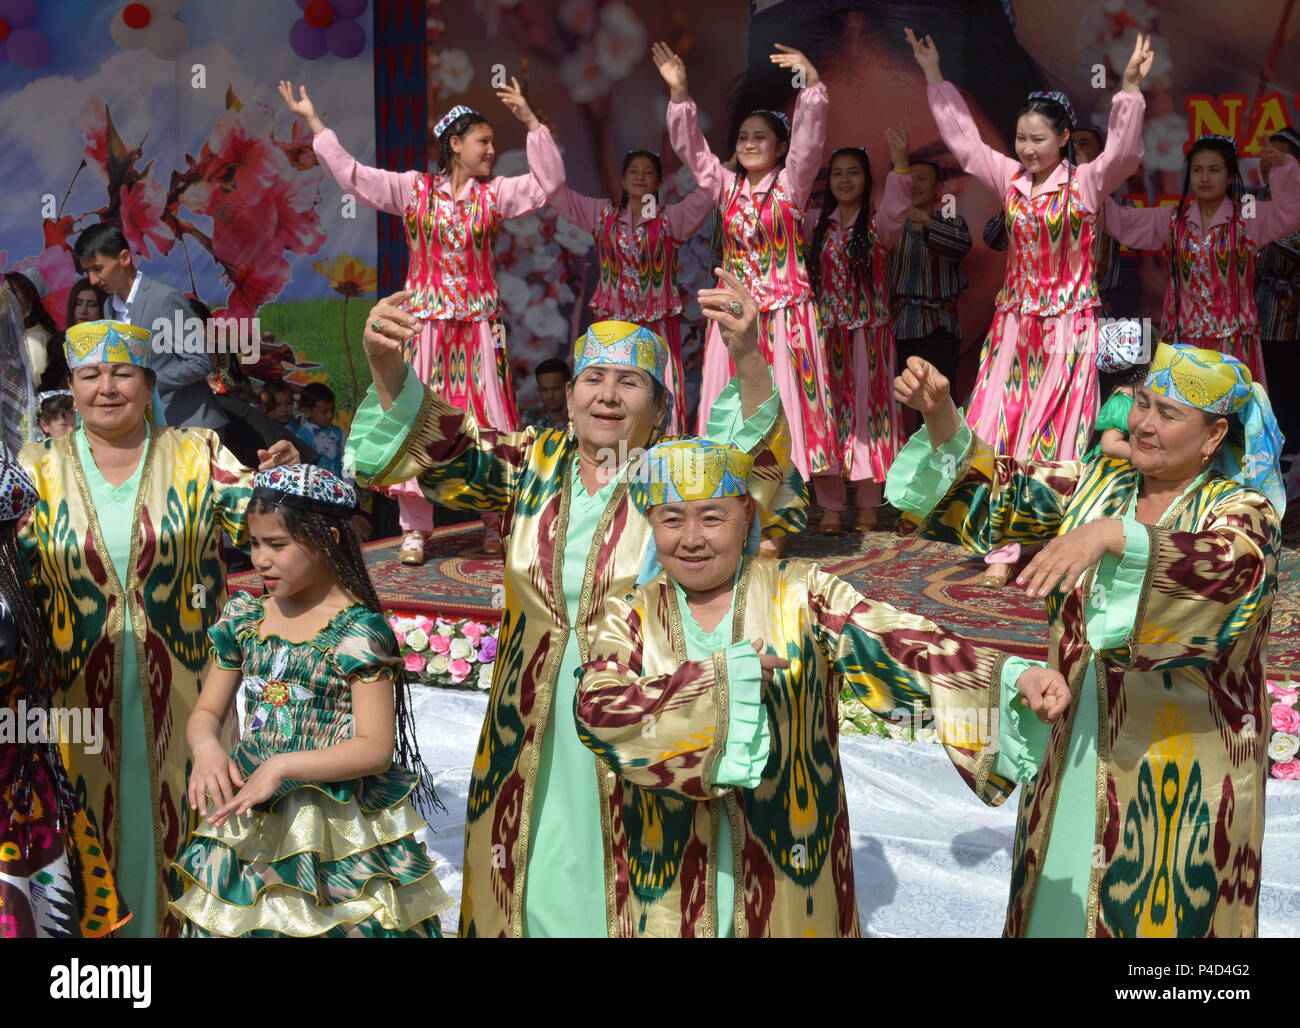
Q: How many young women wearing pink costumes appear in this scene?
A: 6